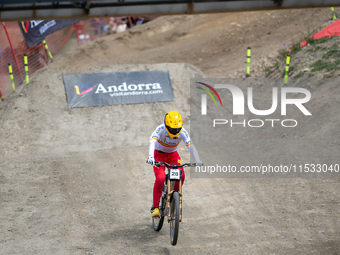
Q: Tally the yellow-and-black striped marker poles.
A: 6